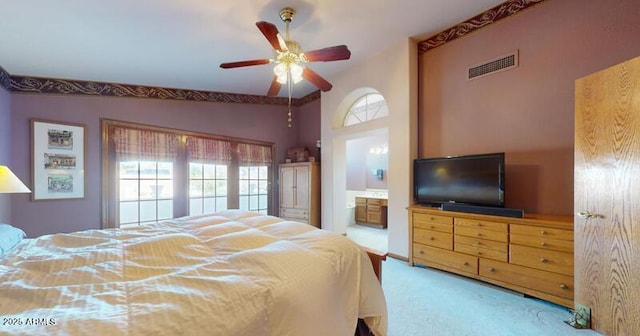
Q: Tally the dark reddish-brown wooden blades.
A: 5